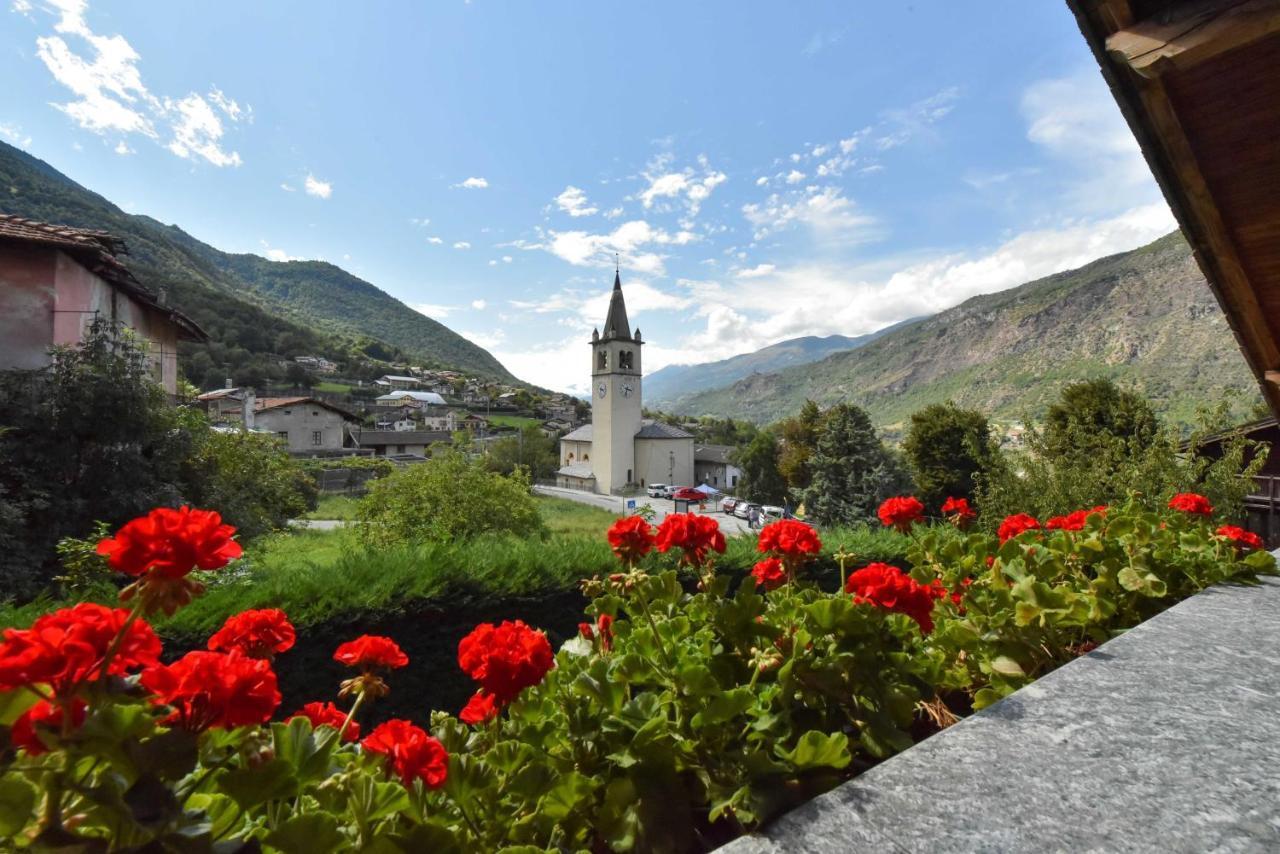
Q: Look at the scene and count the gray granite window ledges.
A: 1